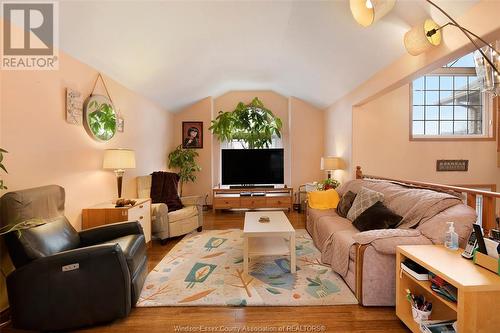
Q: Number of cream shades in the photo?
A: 4